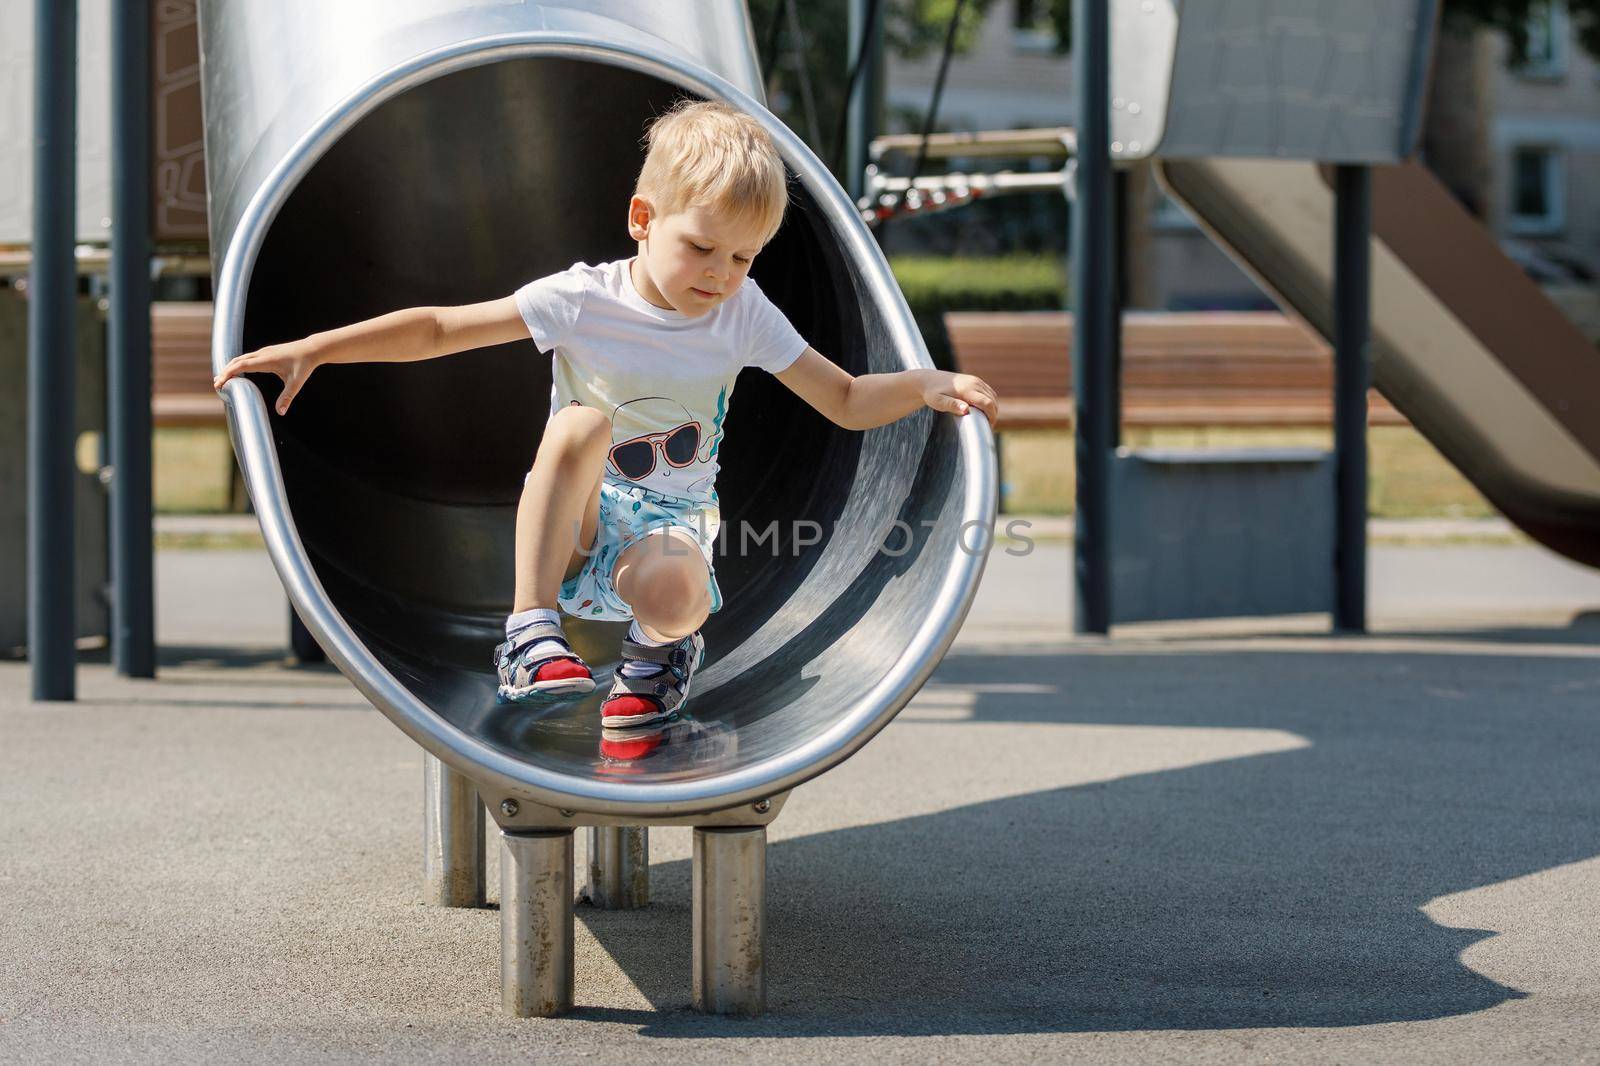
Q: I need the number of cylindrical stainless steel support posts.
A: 4